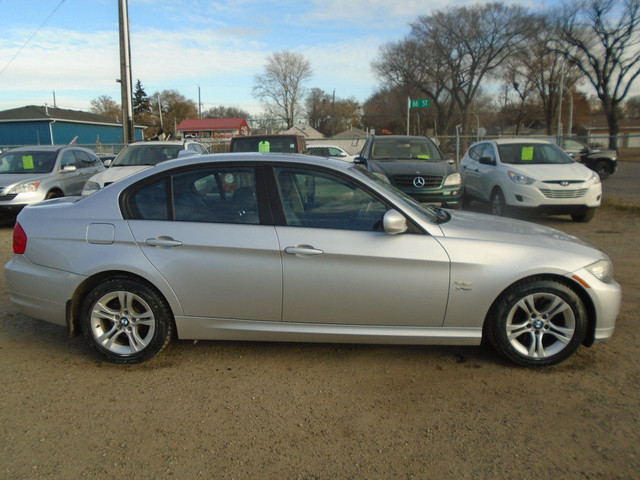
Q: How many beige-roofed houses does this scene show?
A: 2